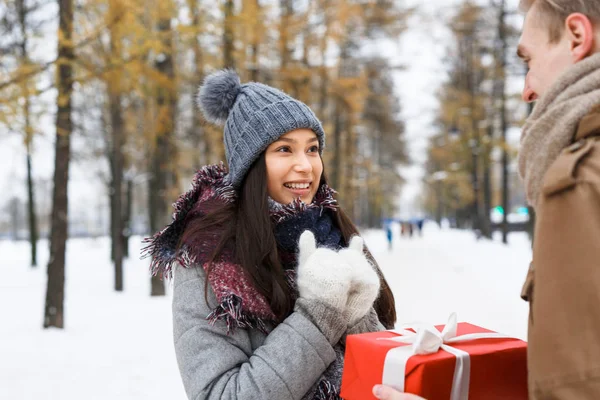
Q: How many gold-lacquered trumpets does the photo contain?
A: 0